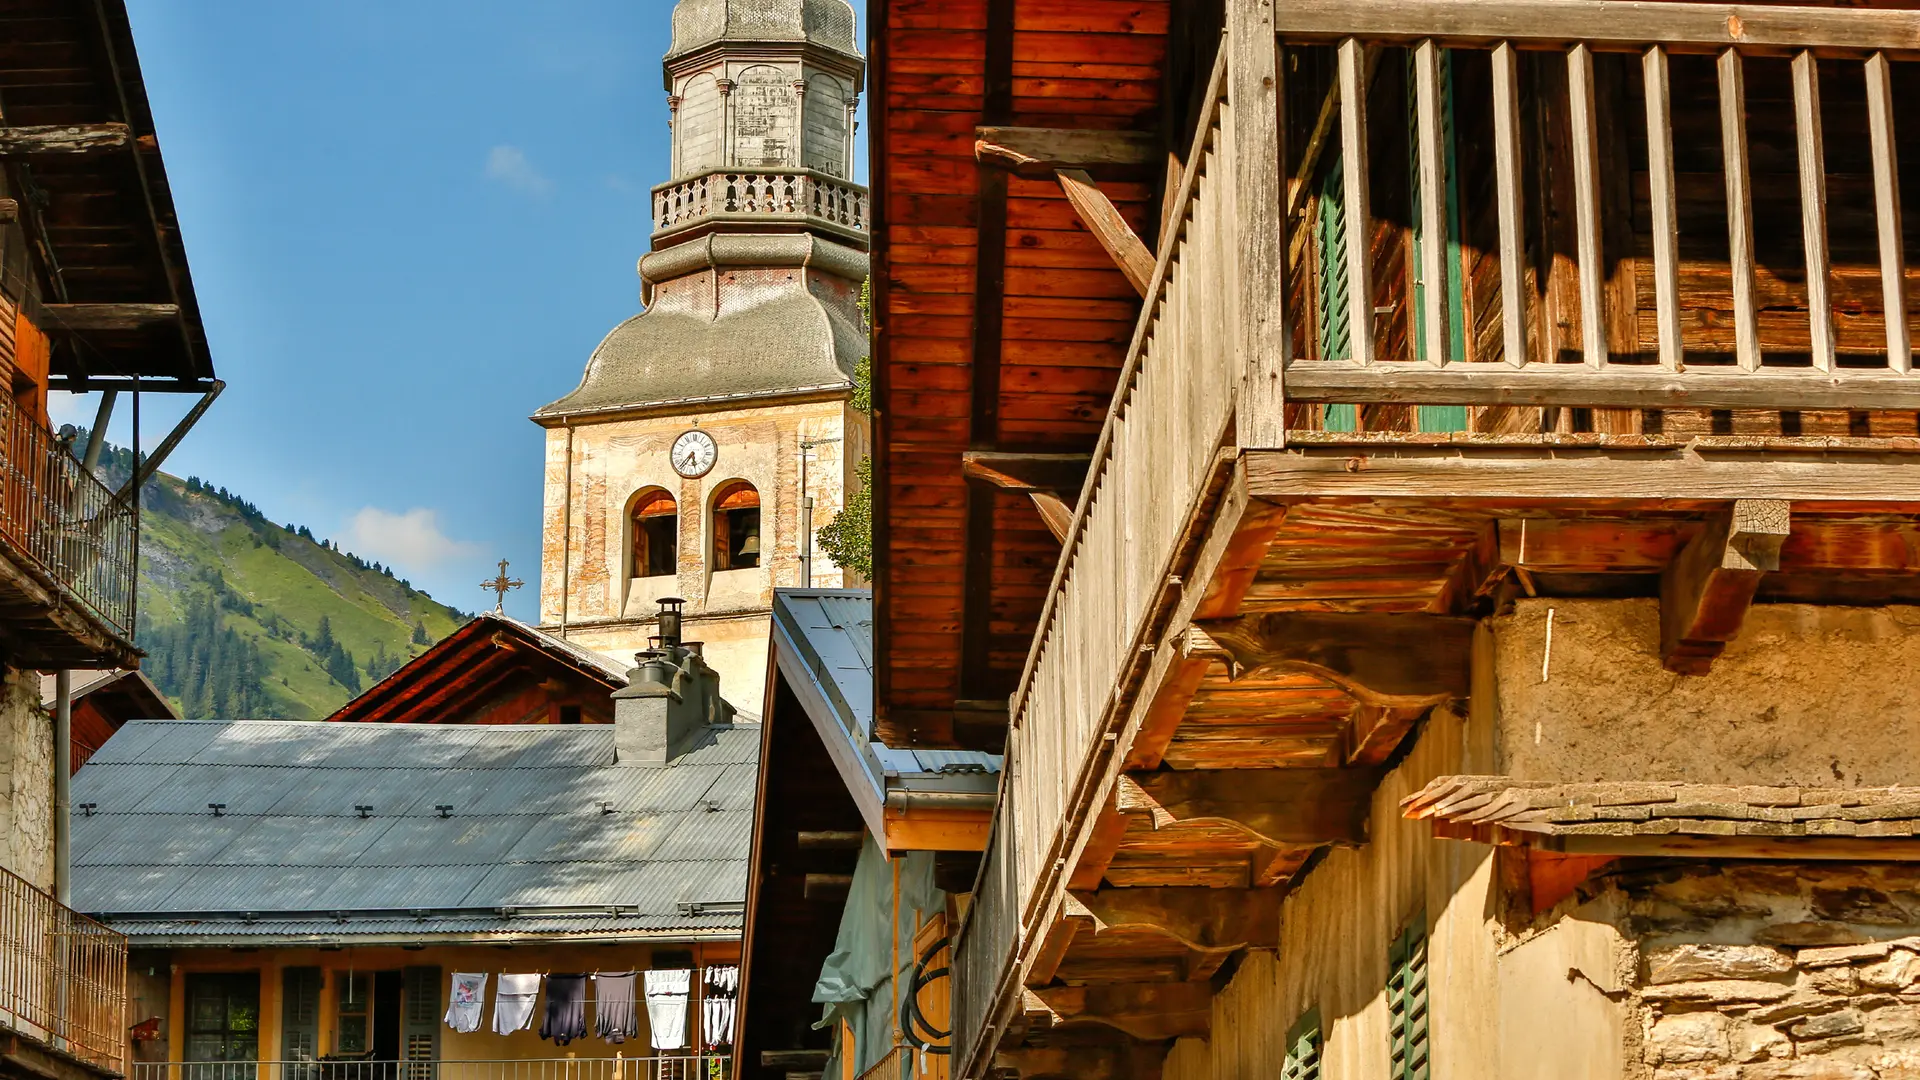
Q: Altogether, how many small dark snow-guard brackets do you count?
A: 6